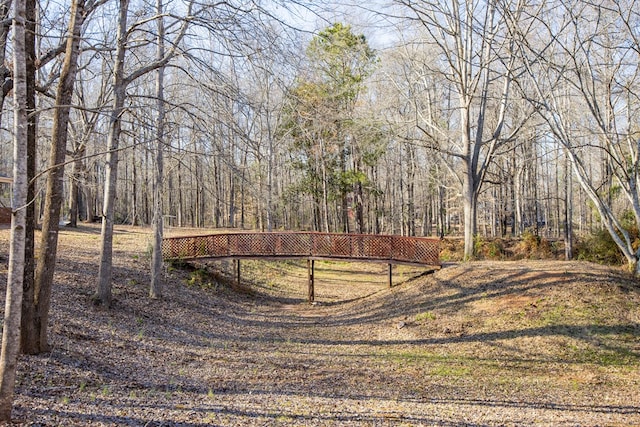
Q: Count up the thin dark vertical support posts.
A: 3